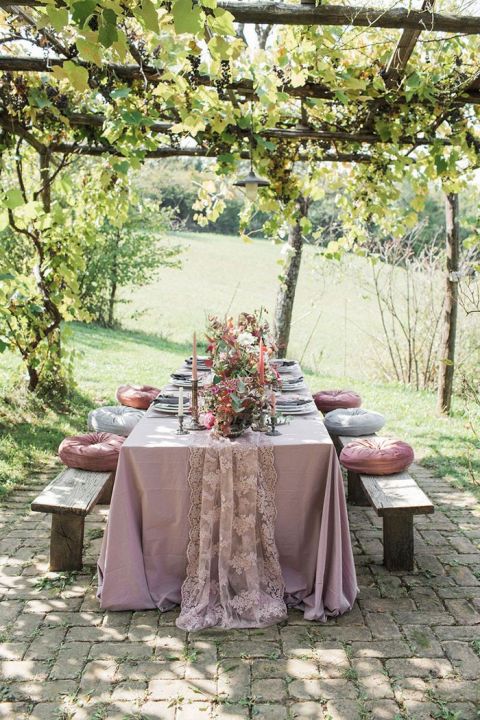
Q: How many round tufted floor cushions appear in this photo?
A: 6